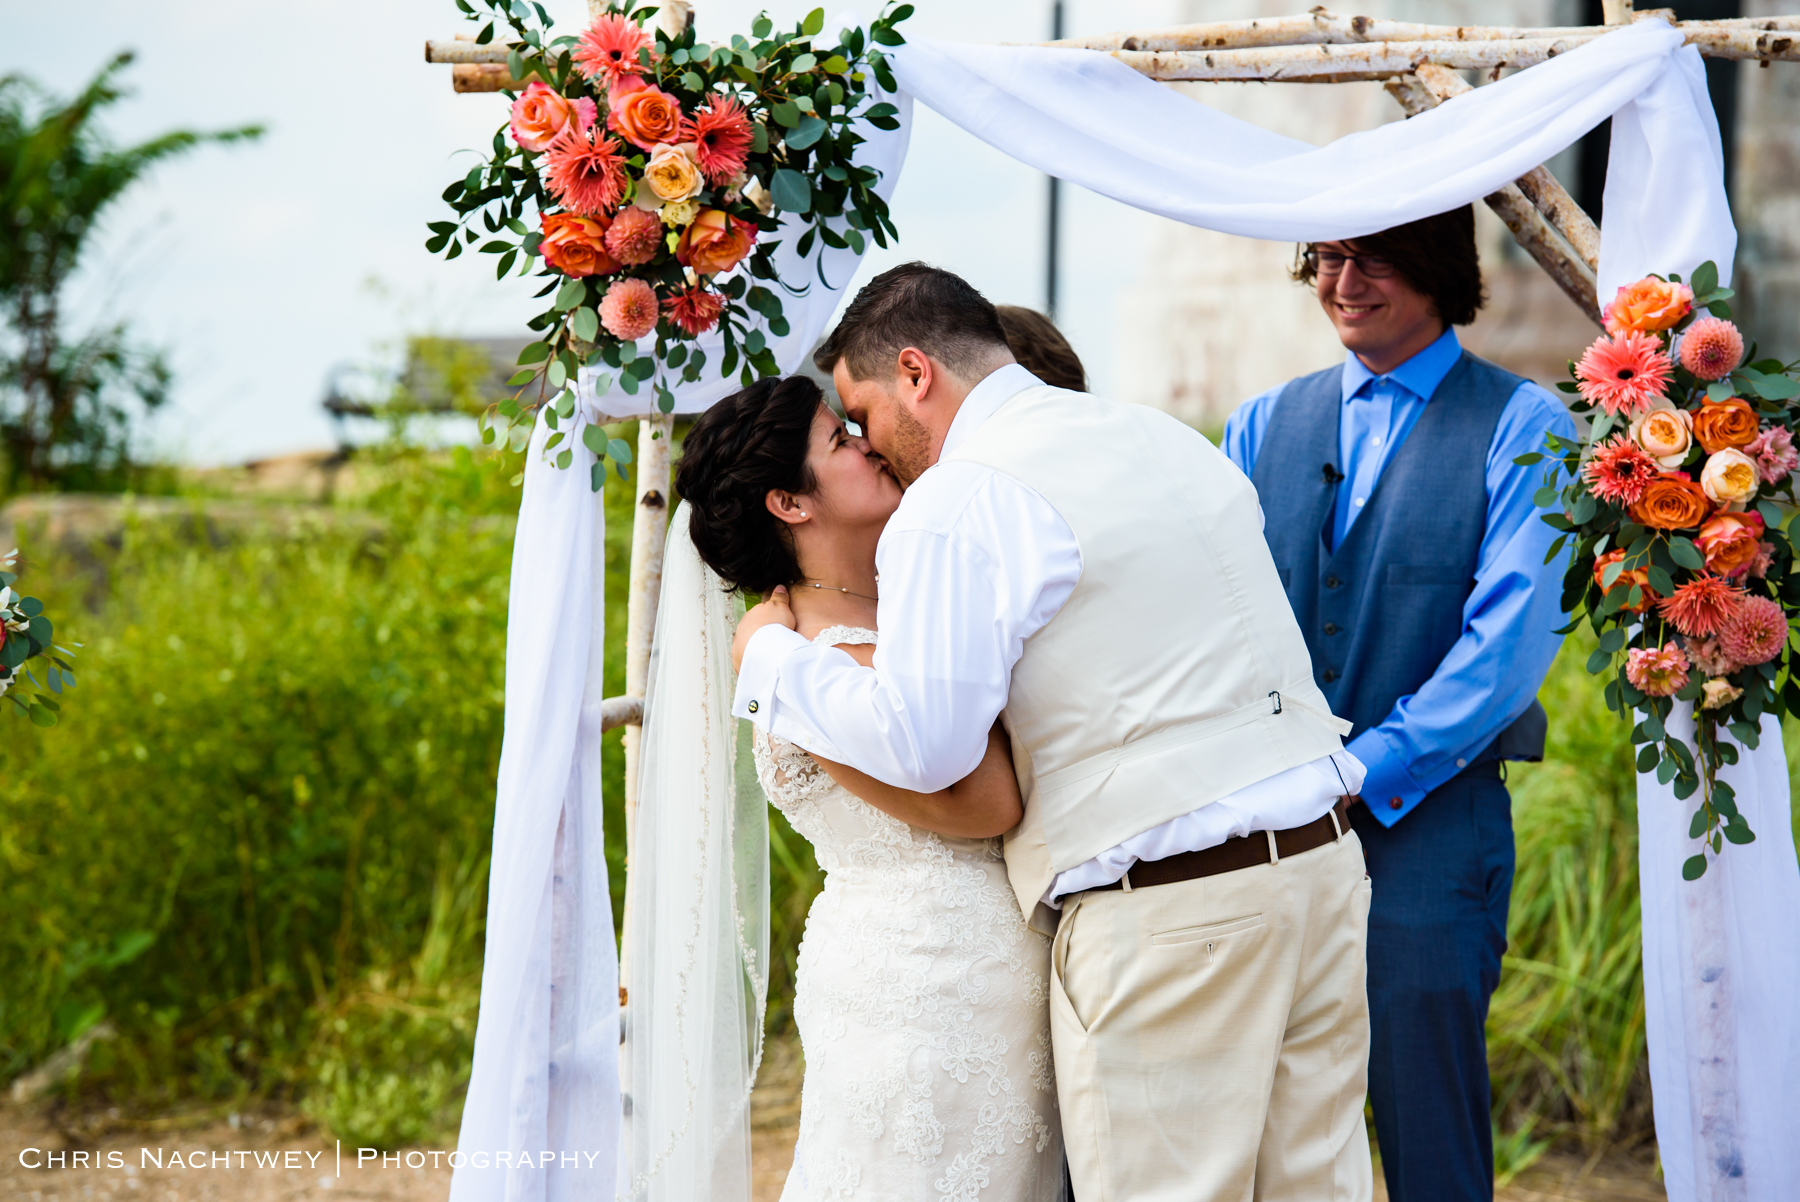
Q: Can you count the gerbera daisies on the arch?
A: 7